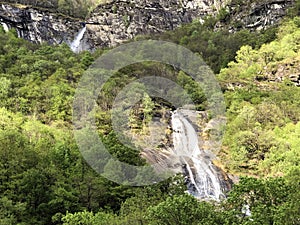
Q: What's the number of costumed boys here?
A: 0